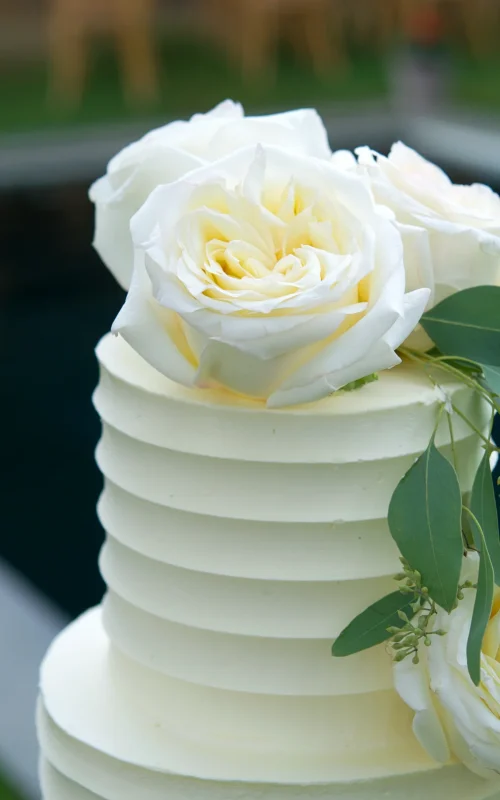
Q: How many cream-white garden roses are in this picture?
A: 4